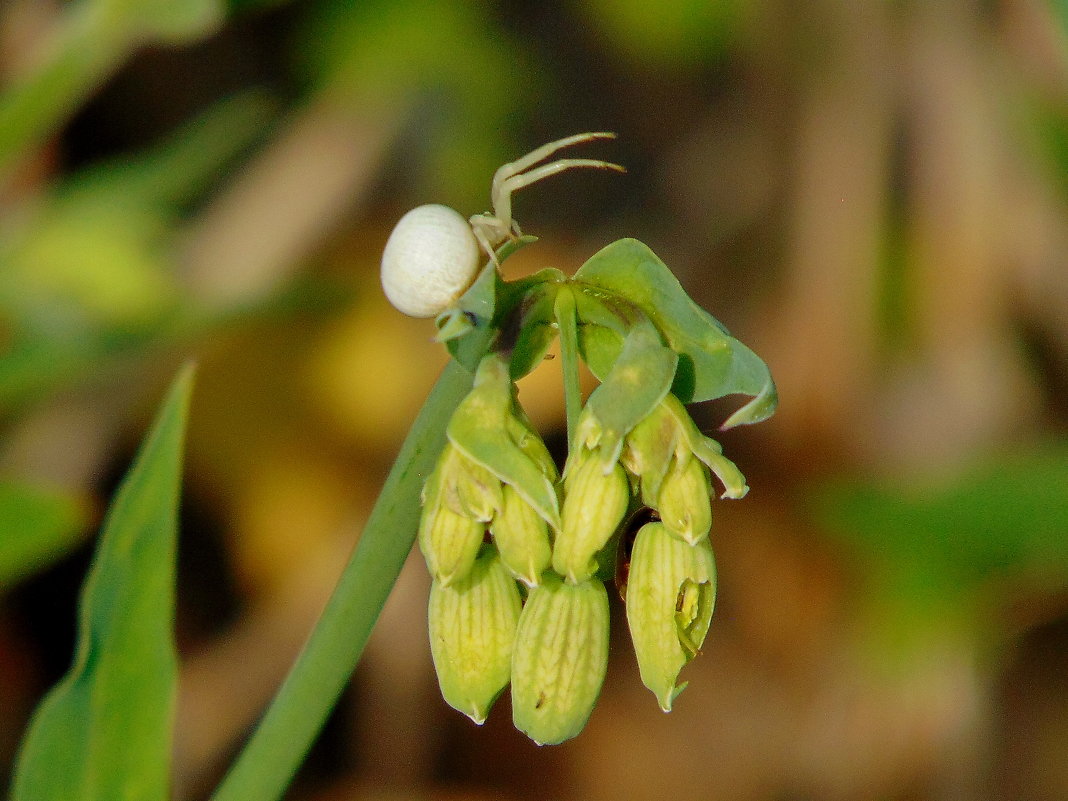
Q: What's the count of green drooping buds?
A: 7